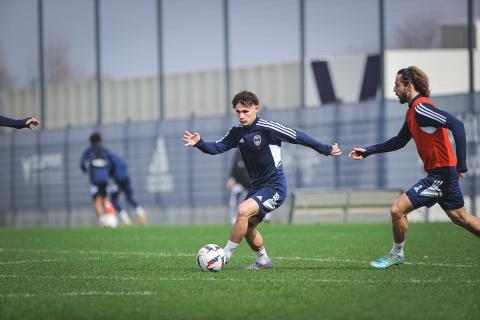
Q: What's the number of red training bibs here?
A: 1